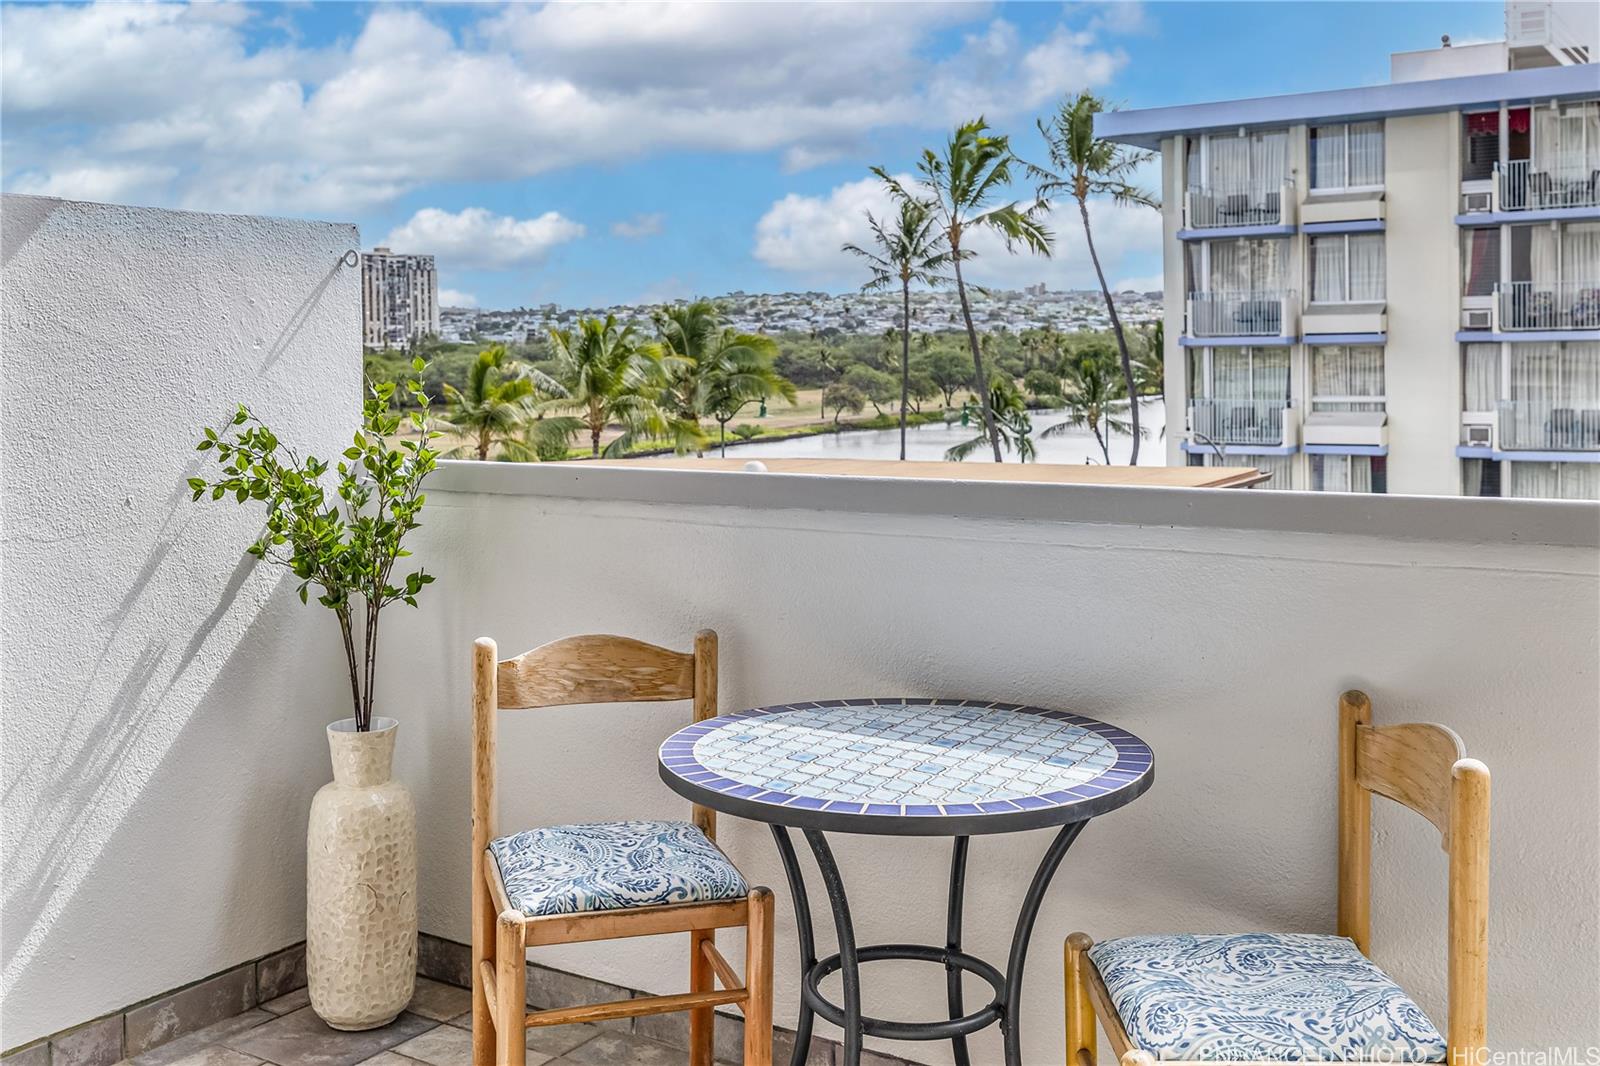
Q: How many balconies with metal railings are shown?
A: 6